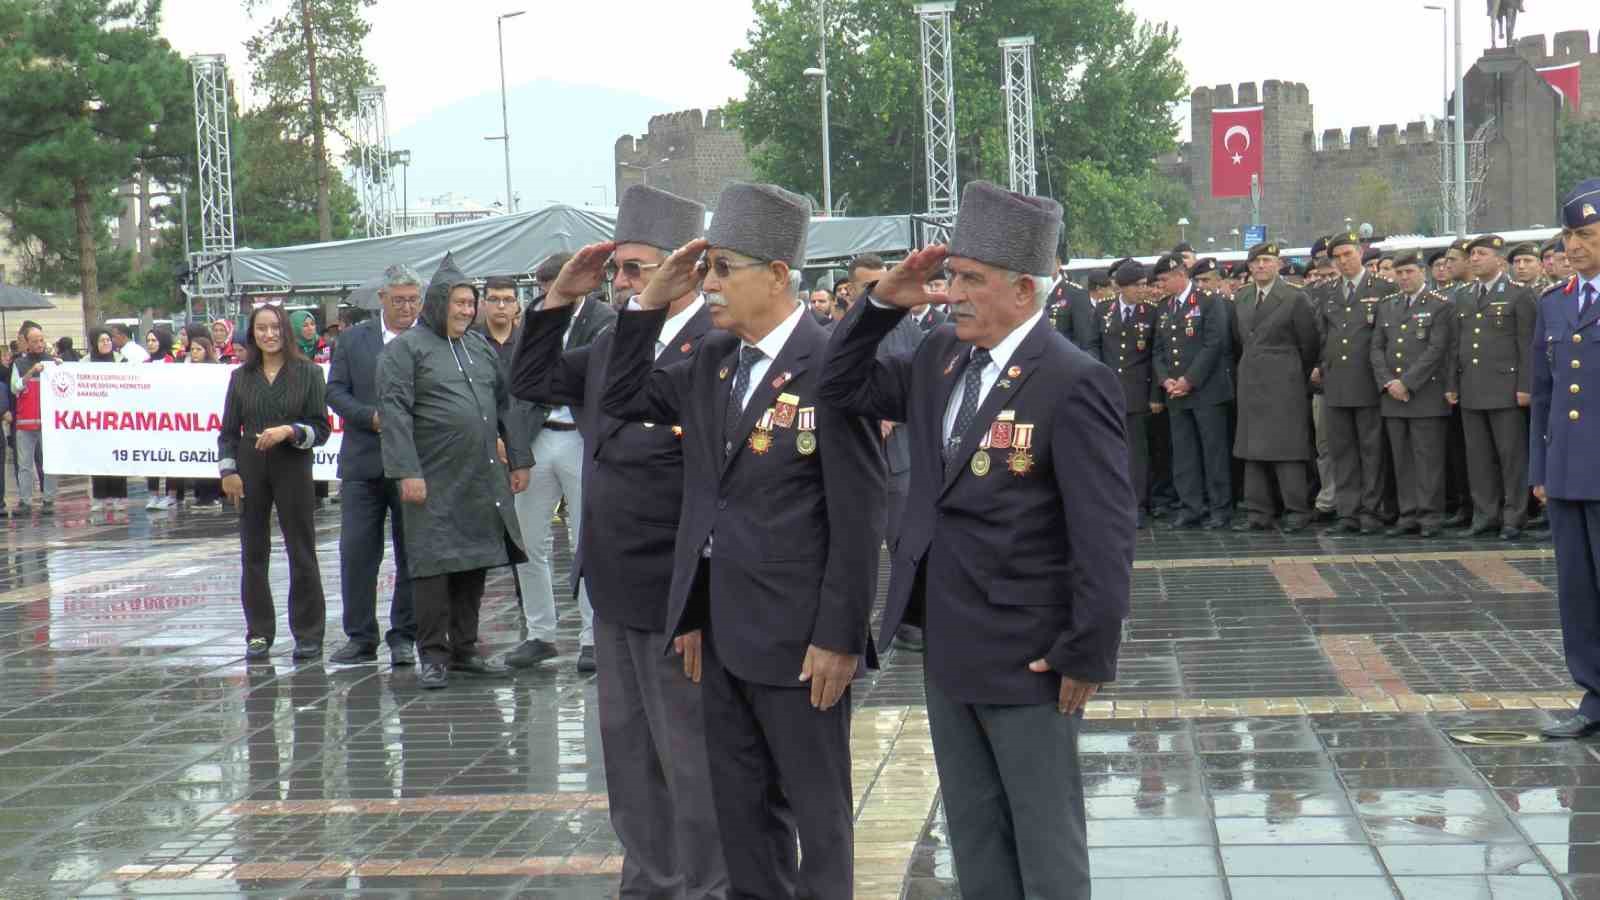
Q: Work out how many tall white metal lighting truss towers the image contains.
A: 4